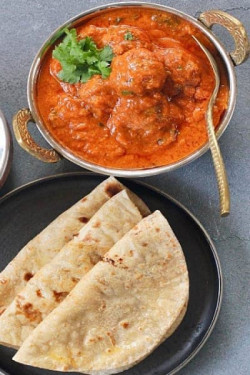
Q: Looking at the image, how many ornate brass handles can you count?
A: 2